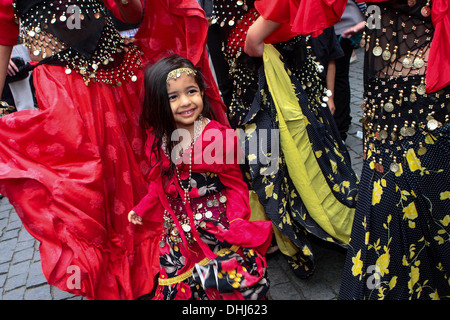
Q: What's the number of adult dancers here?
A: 3